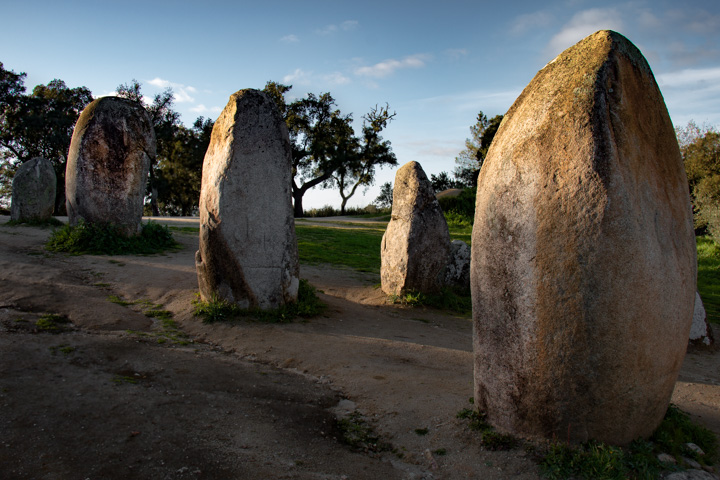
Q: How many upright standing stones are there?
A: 5